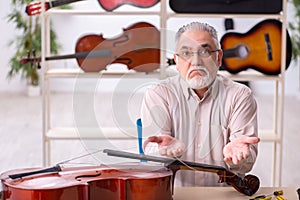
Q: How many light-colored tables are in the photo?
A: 1